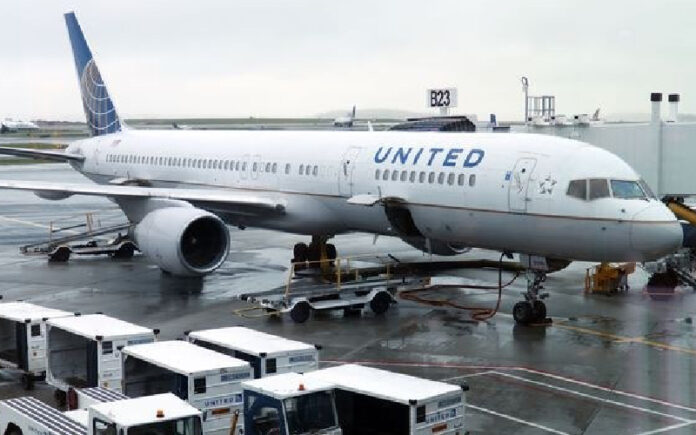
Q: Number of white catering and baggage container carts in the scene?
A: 5